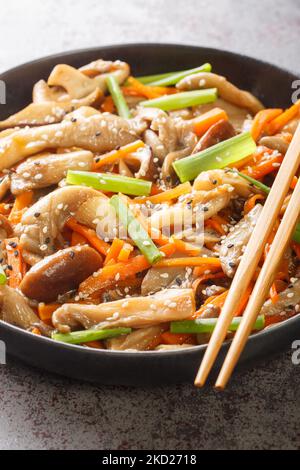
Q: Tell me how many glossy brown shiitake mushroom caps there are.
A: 2